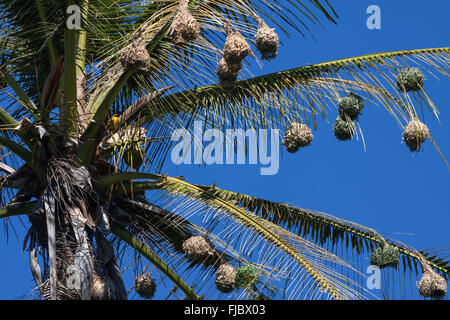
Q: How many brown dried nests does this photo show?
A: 11